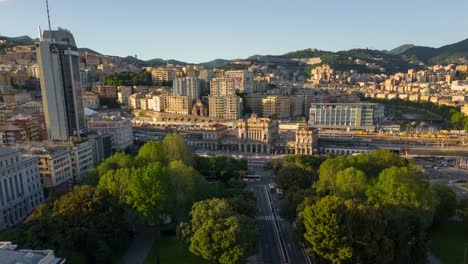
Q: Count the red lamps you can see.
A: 0